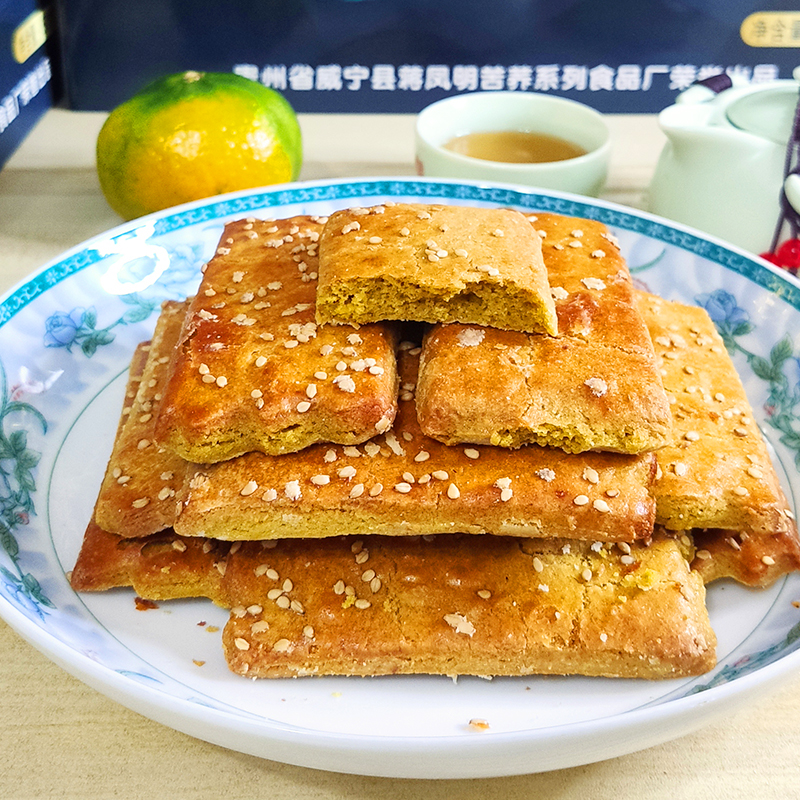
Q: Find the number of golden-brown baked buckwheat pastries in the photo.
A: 9